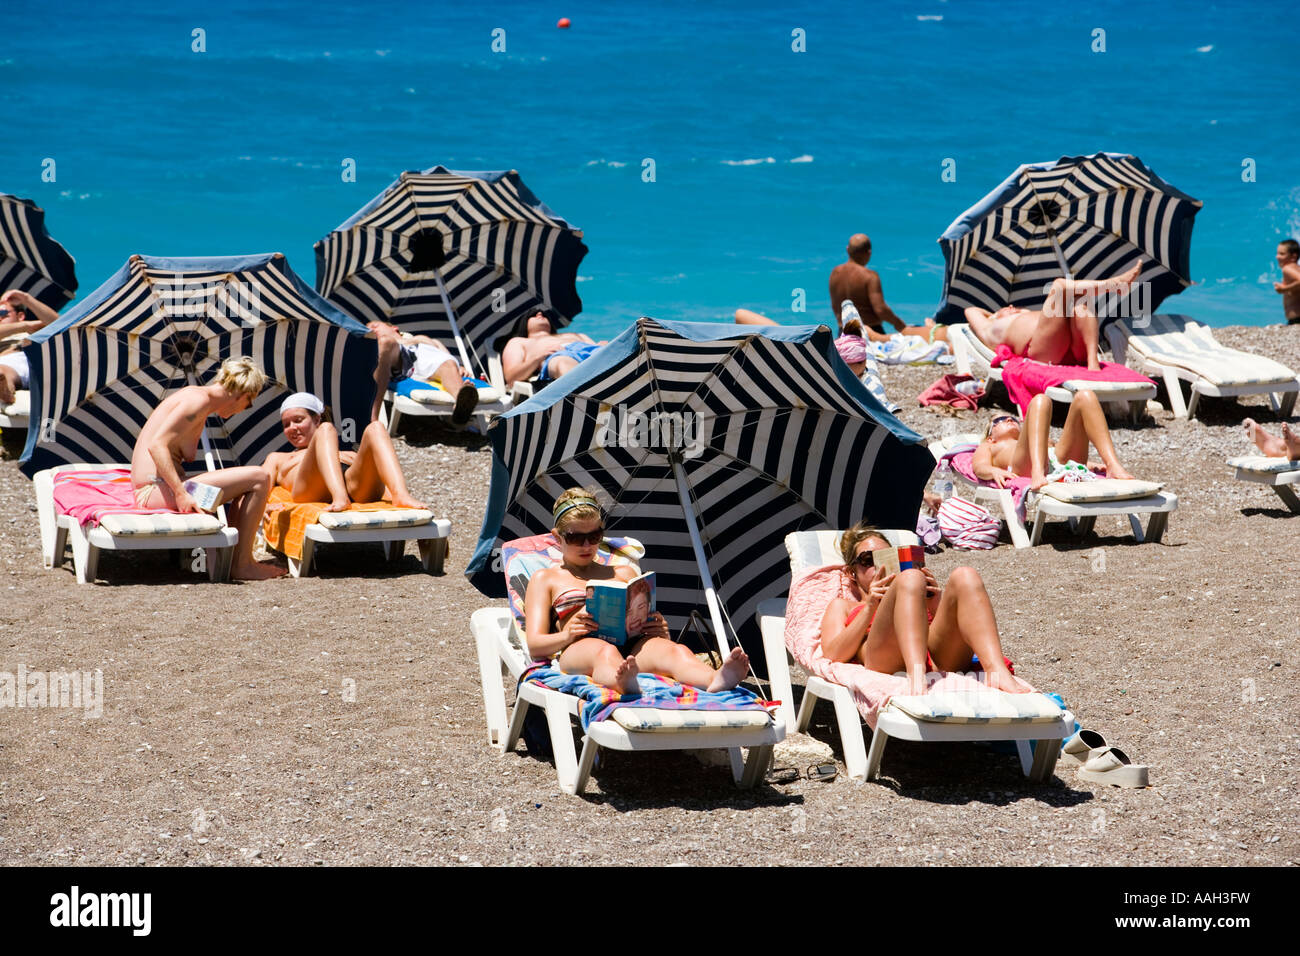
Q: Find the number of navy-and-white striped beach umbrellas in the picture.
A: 5